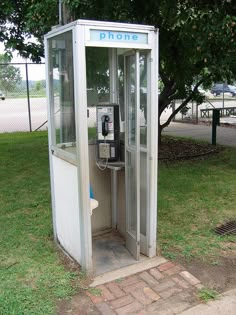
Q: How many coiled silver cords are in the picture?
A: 1